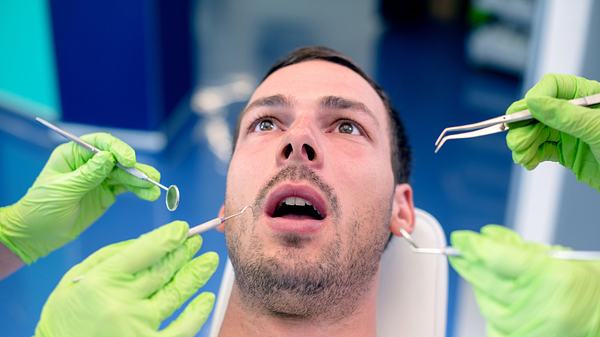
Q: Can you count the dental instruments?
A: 4